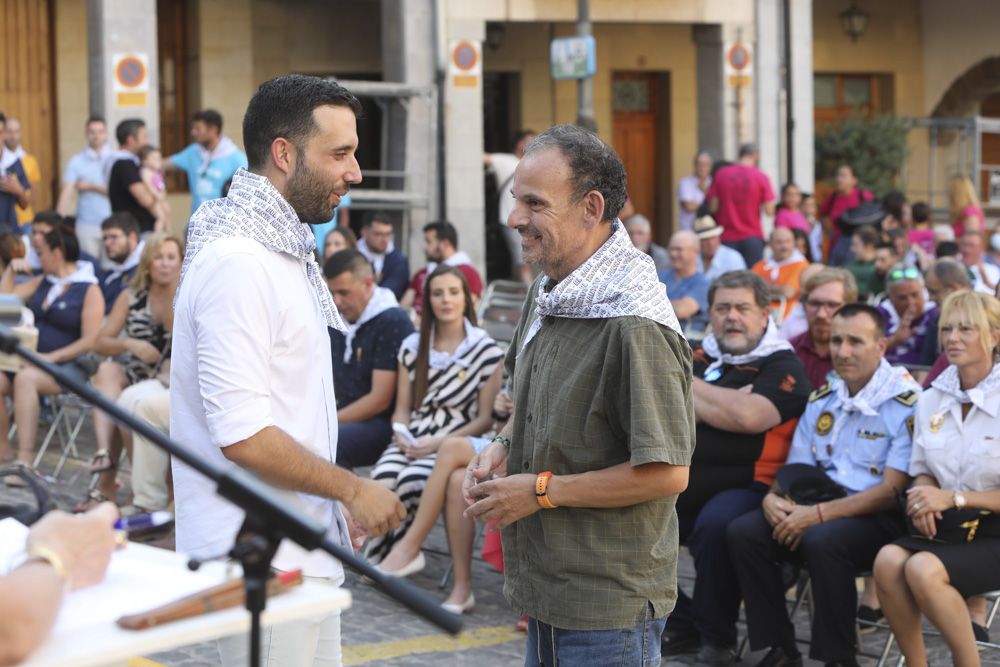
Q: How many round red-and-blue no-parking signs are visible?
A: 3